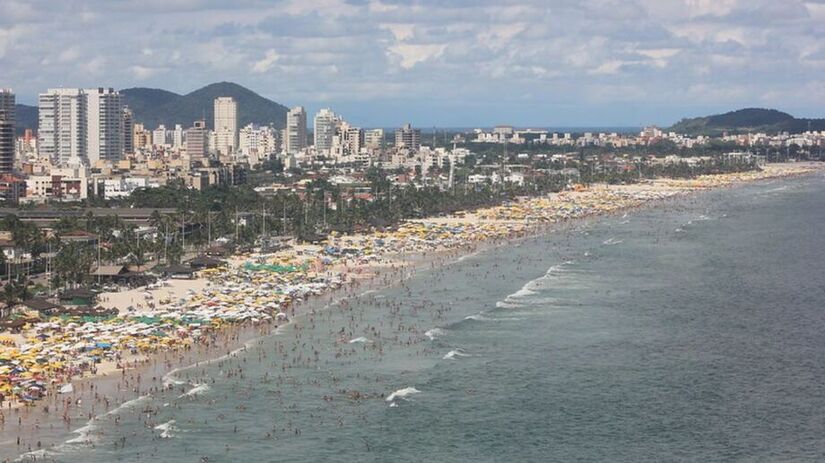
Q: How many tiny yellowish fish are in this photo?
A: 0